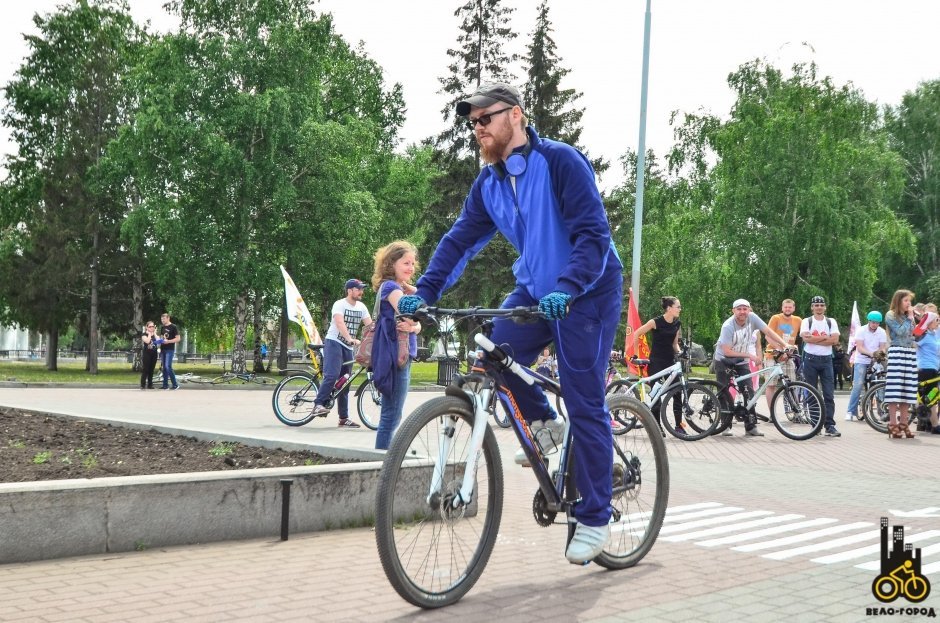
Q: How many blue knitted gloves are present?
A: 2